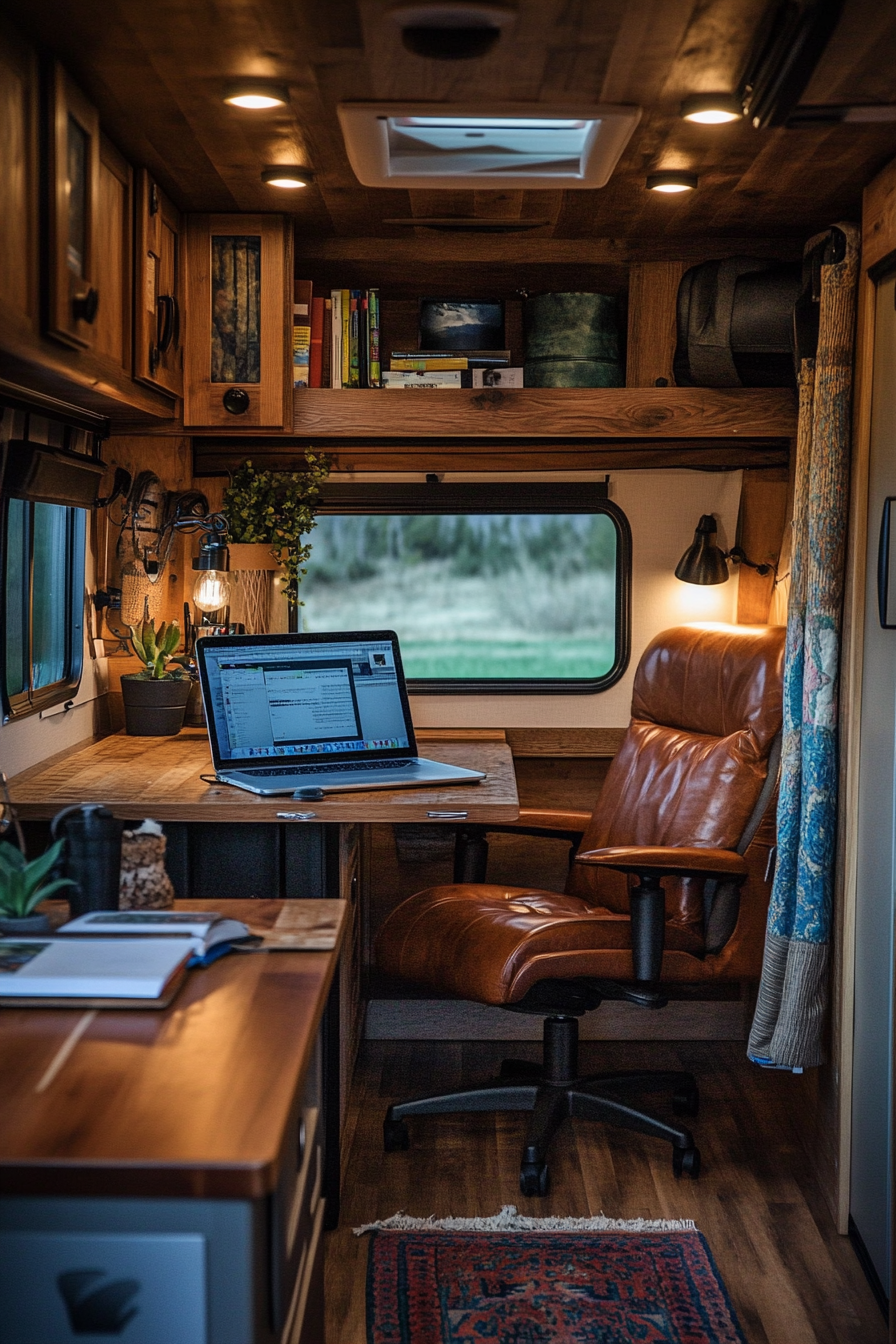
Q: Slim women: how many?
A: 0